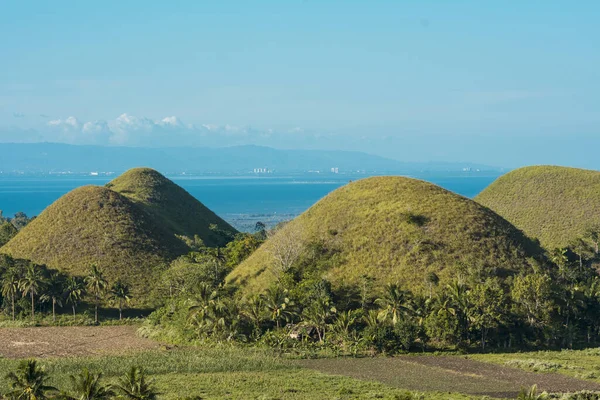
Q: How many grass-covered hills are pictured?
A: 4